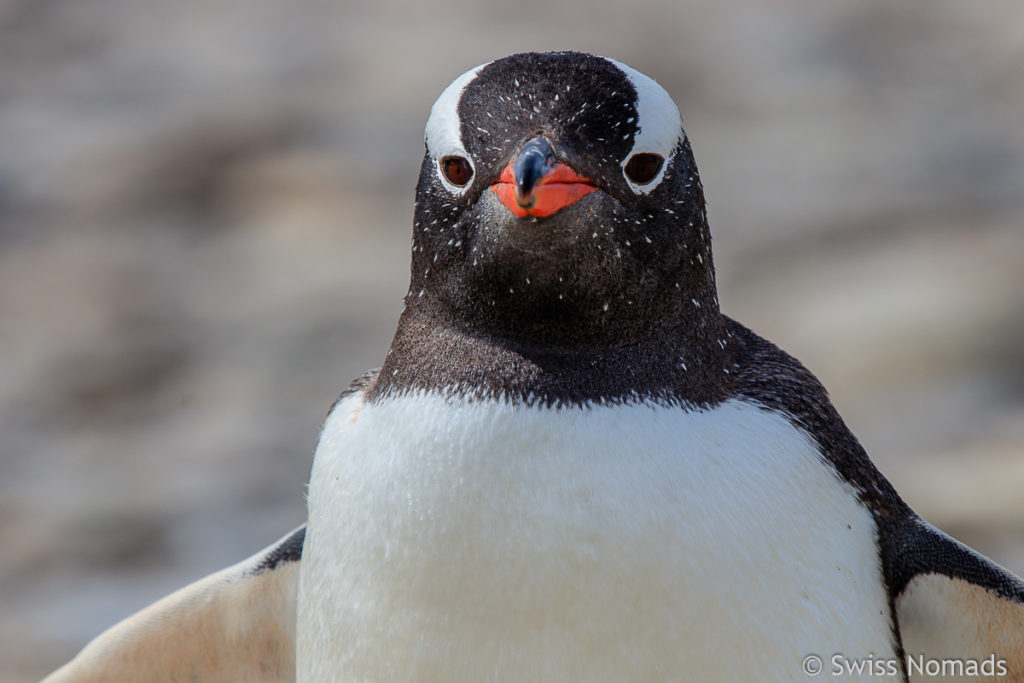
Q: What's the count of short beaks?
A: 1